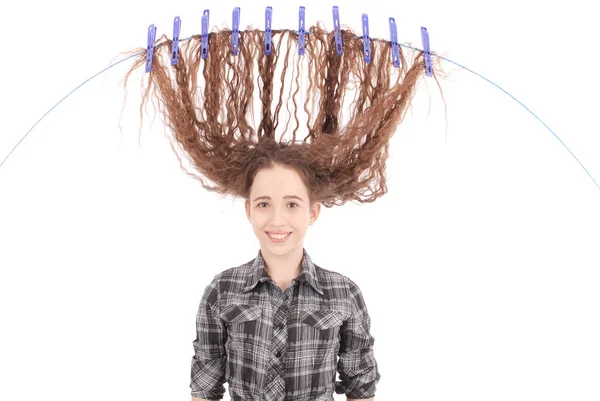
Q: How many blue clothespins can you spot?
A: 10